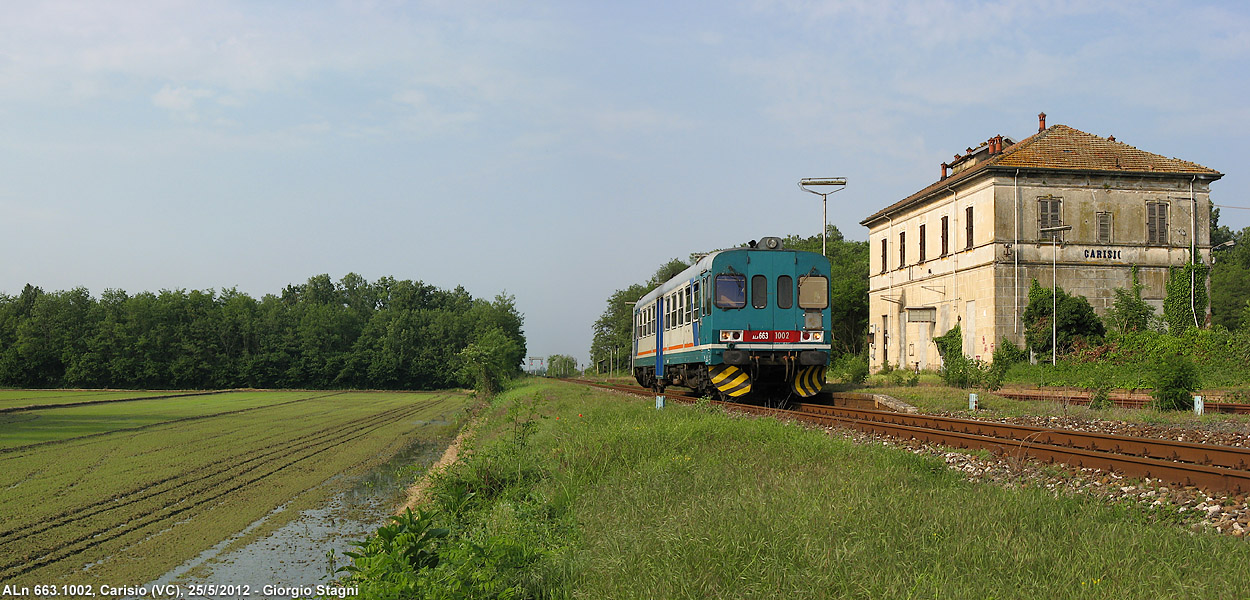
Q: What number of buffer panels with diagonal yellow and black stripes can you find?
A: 2